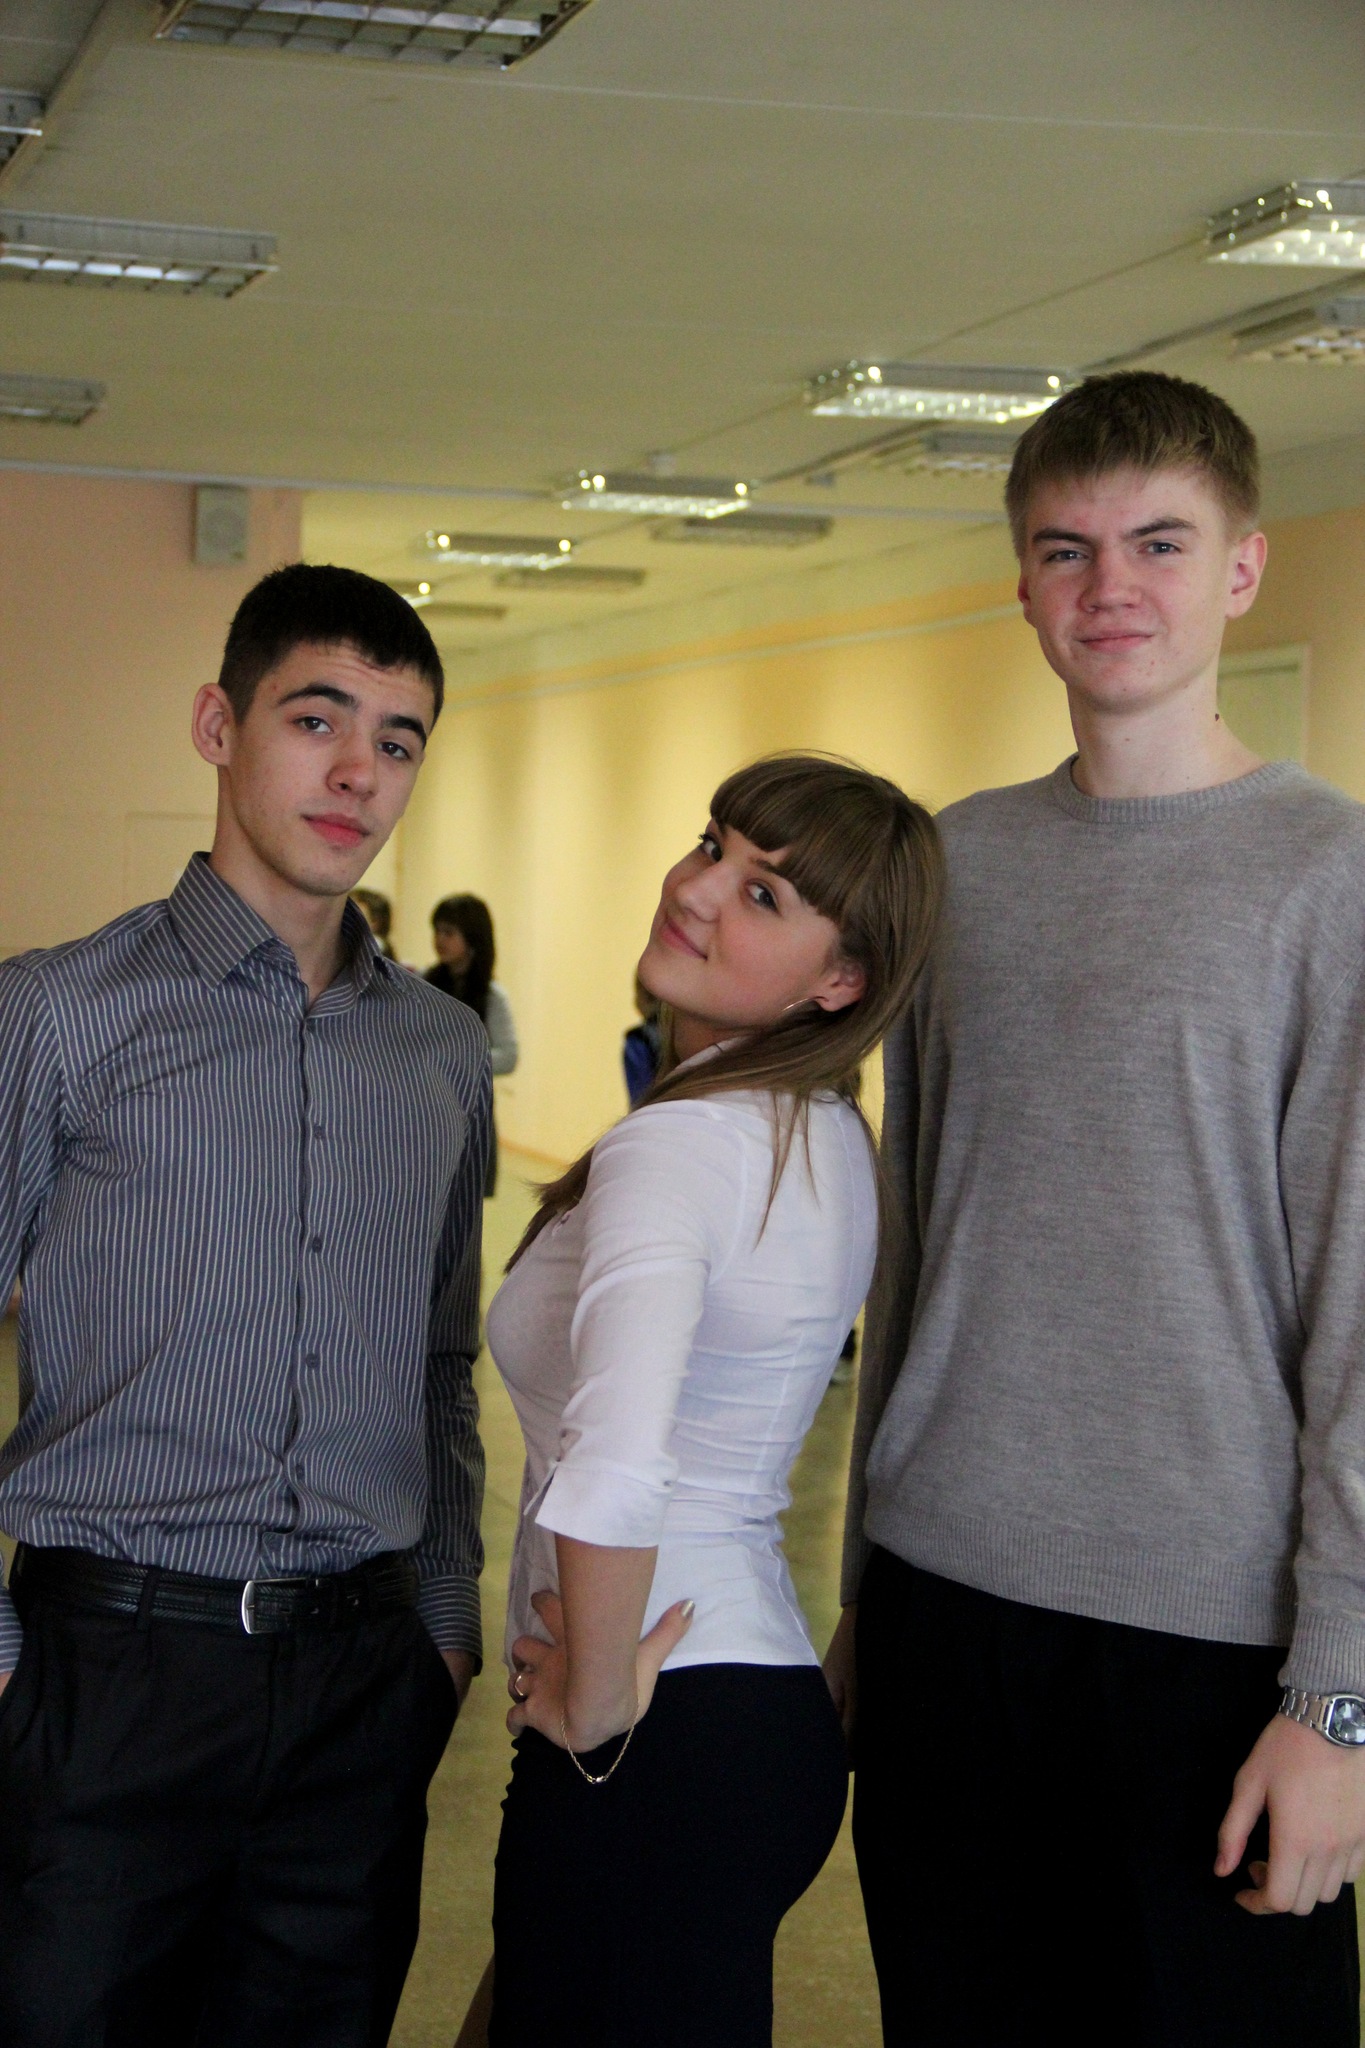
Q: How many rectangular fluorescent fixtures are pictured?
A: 14